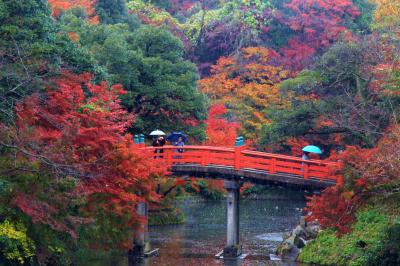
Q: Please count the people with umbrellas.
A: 3